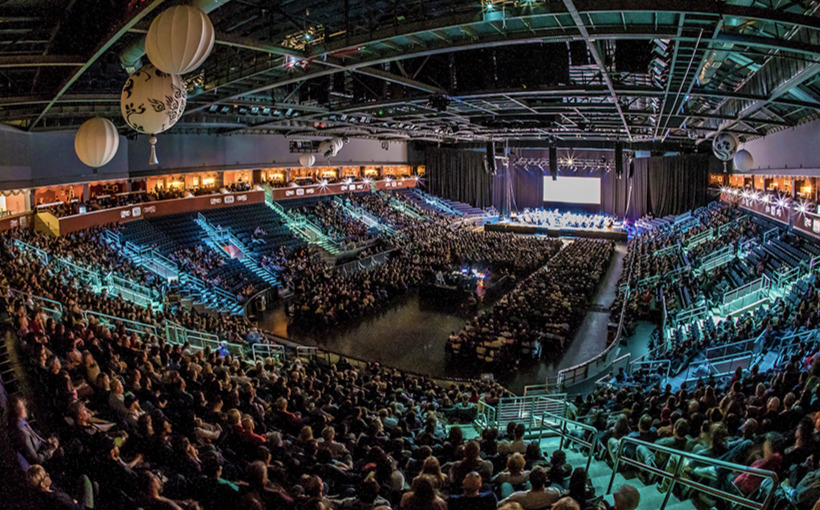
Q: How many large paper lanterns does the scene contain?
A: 8